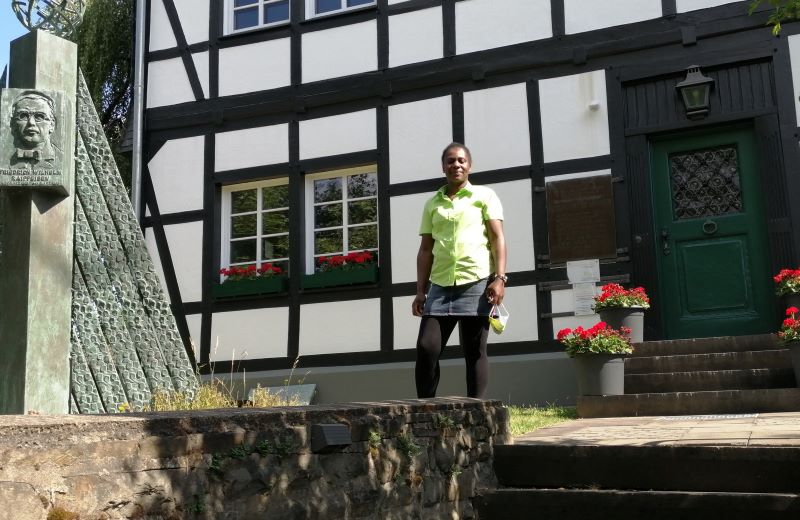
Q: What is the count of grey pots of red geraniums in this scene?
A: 4